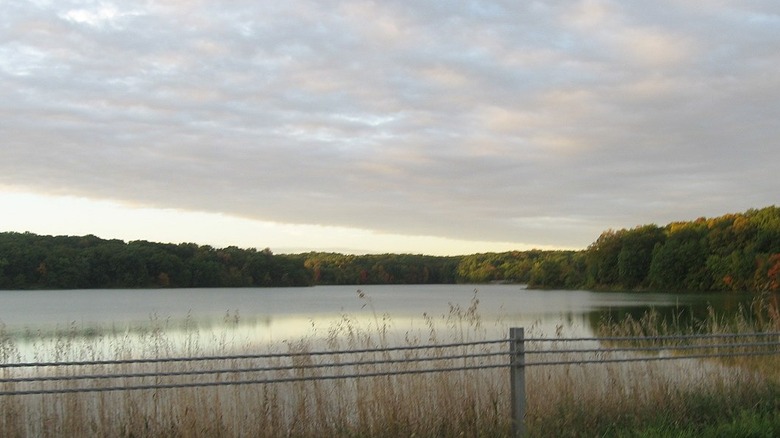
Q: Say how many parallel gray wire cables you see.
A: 3